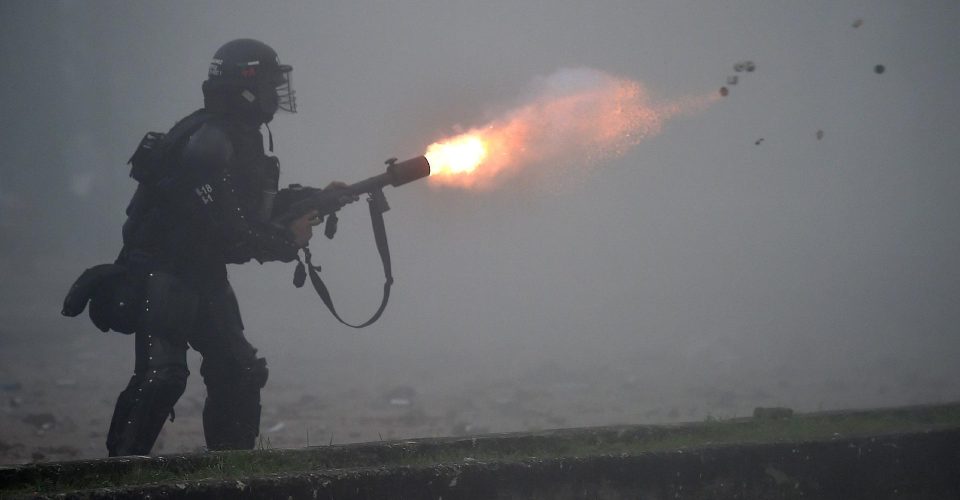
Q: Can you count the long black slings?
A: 1